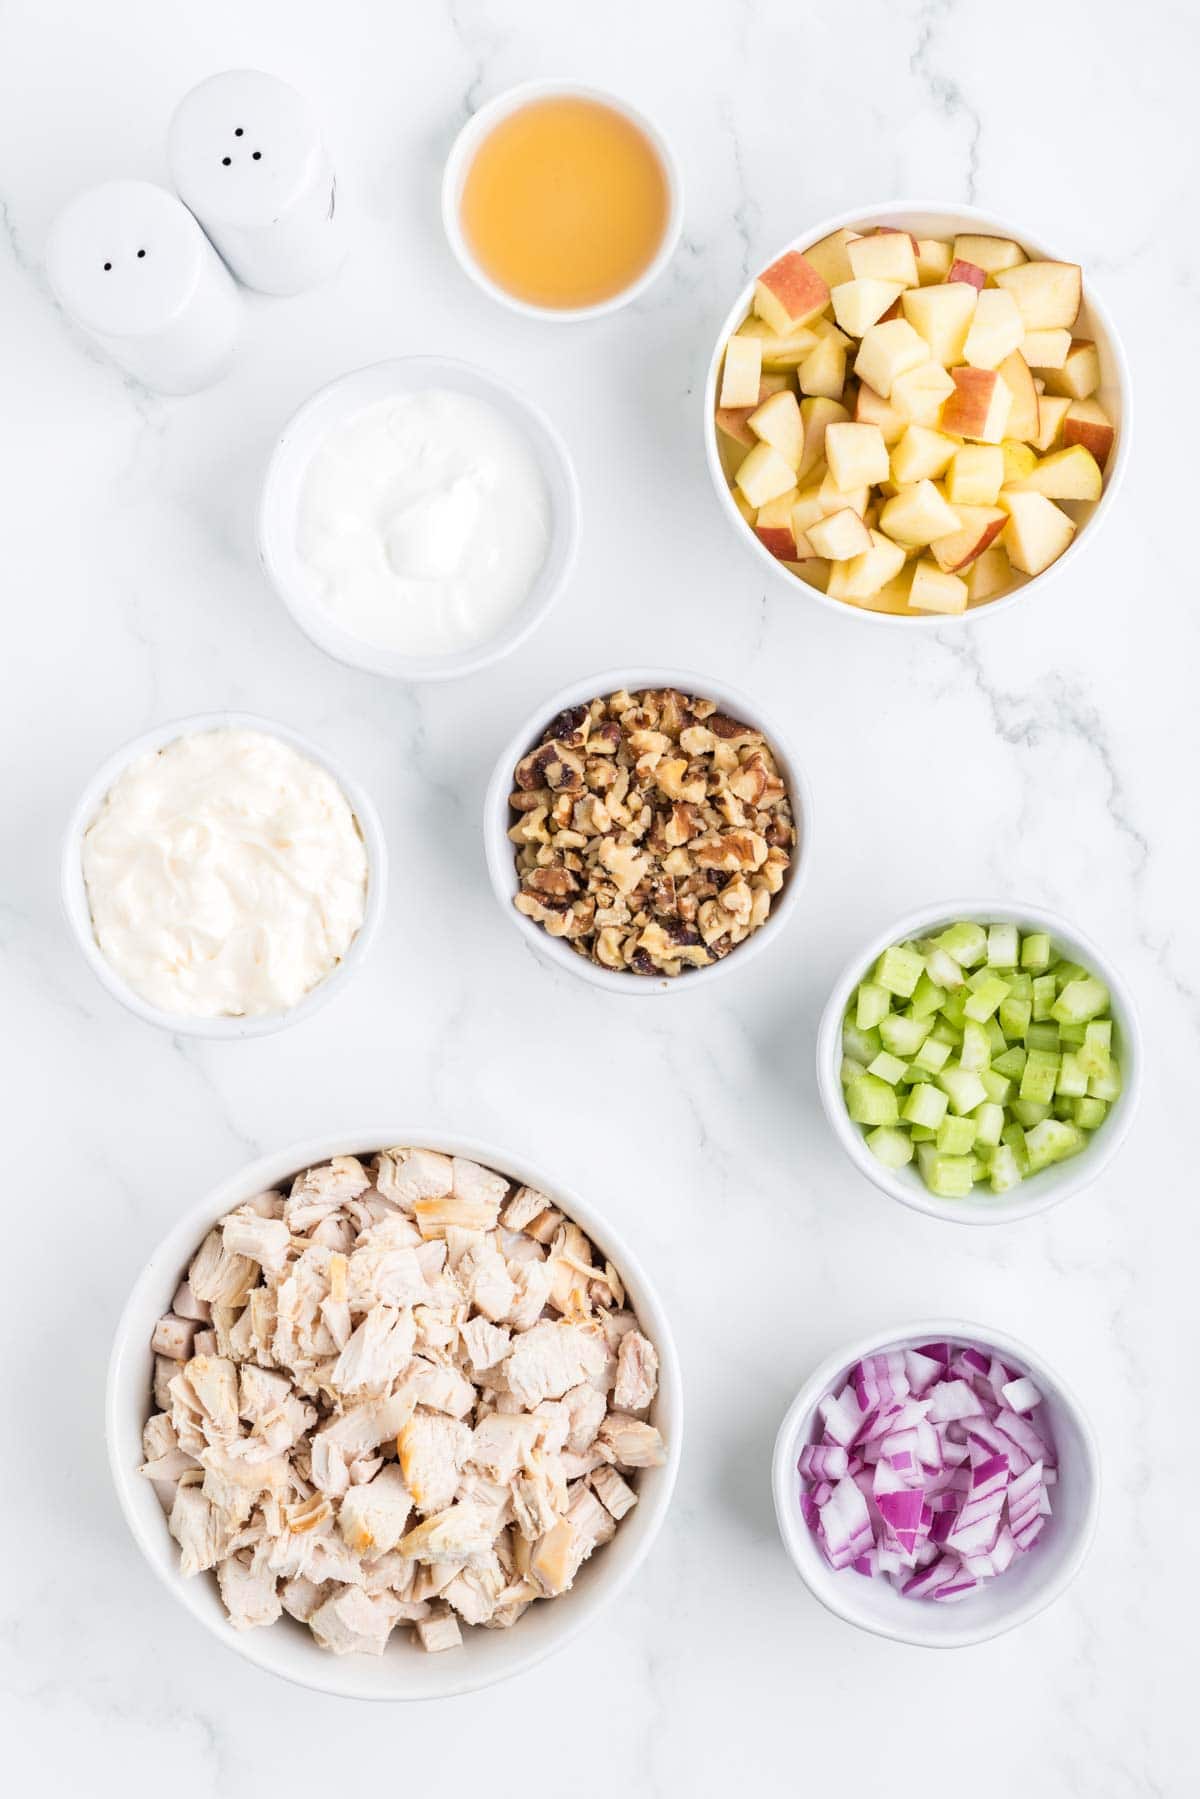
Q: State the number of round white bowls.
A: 8